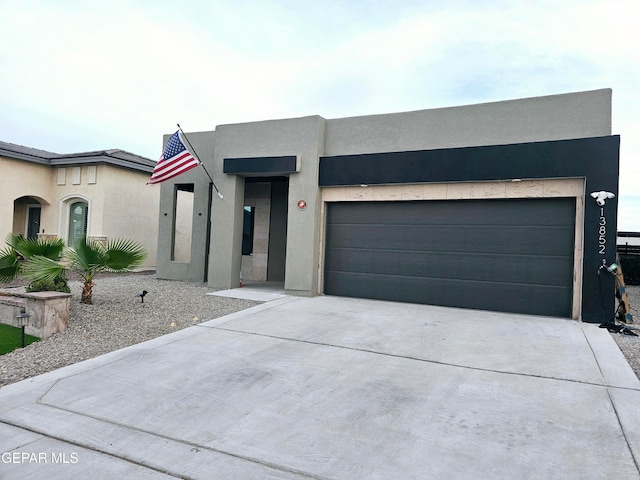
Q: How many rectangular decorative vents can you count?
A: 3